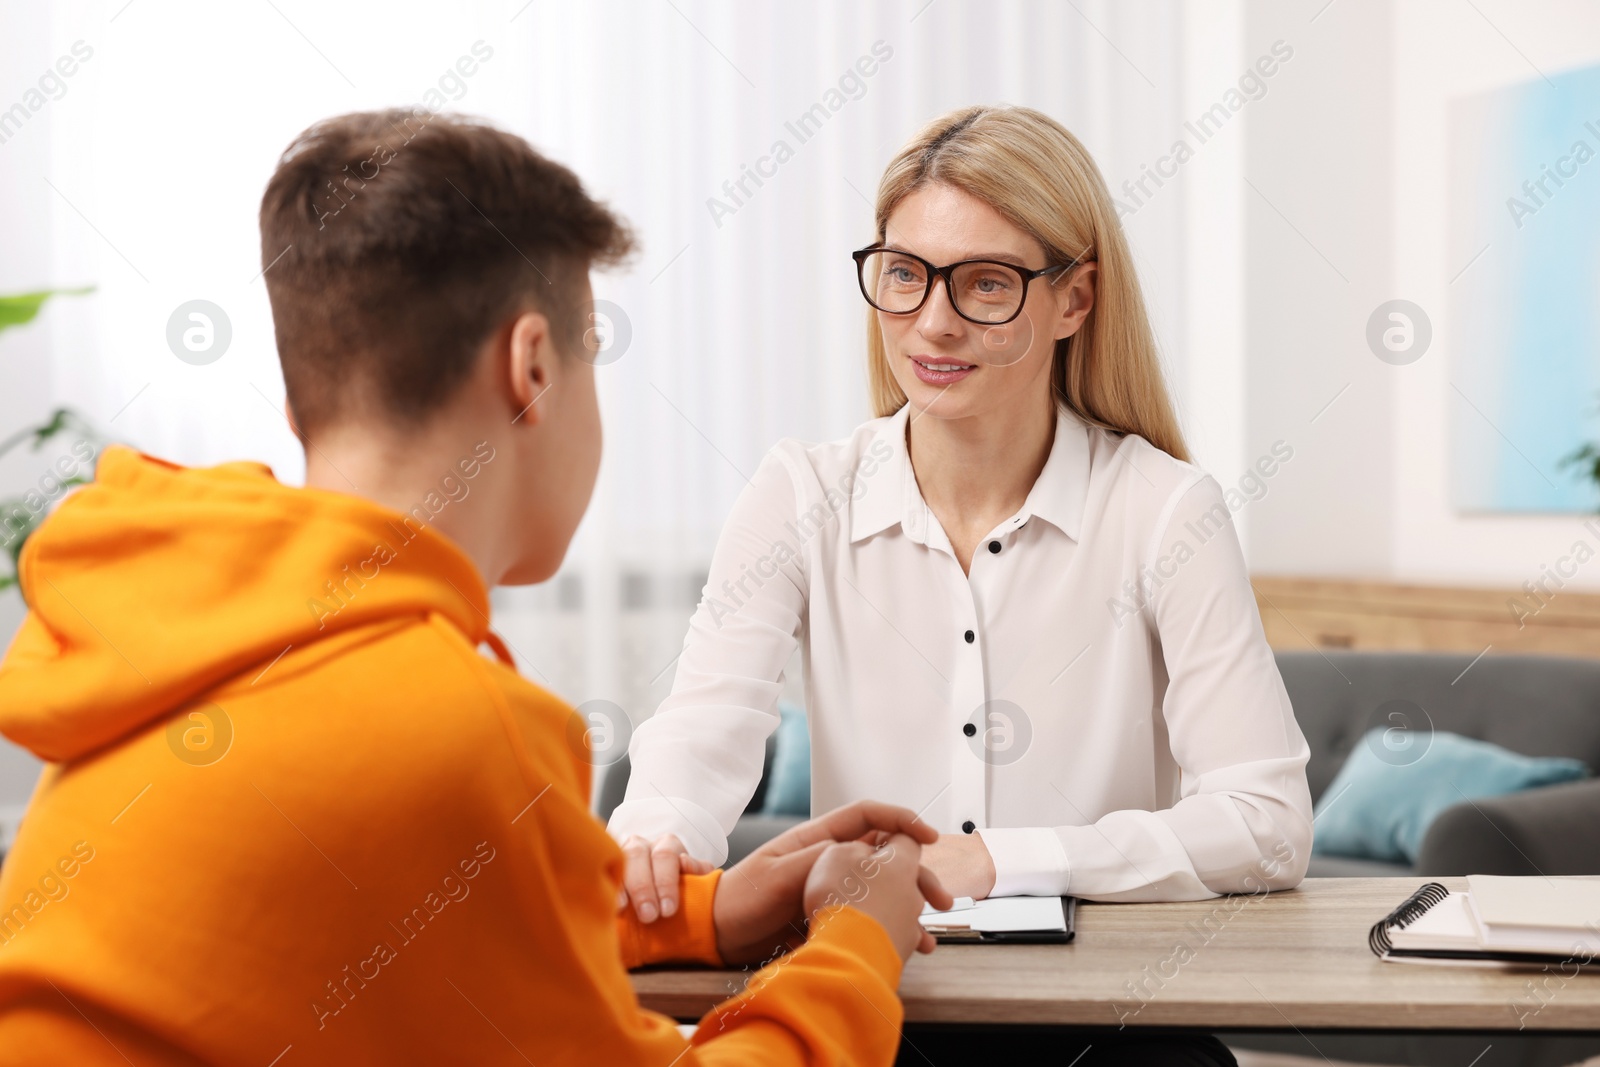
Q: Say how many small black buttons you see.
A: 4